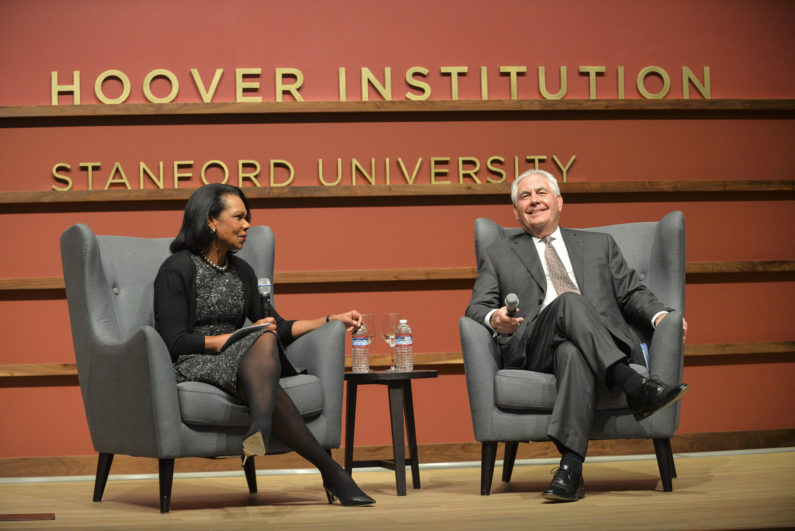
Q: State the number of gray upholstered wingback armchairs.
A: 2